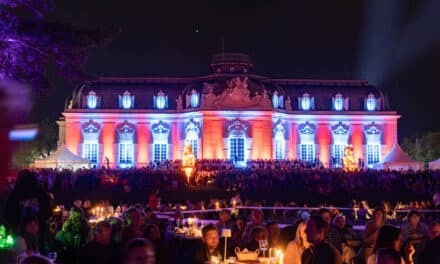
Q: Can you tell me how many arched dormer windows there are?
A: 8